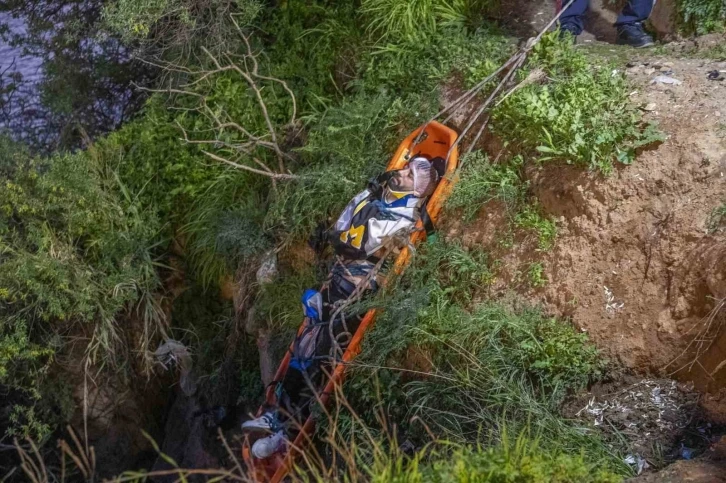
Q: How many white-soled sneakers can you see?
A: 2